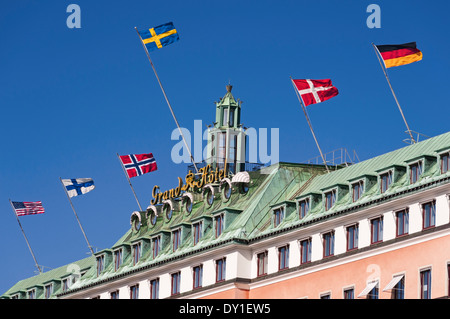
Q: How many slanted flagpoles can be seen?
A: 6